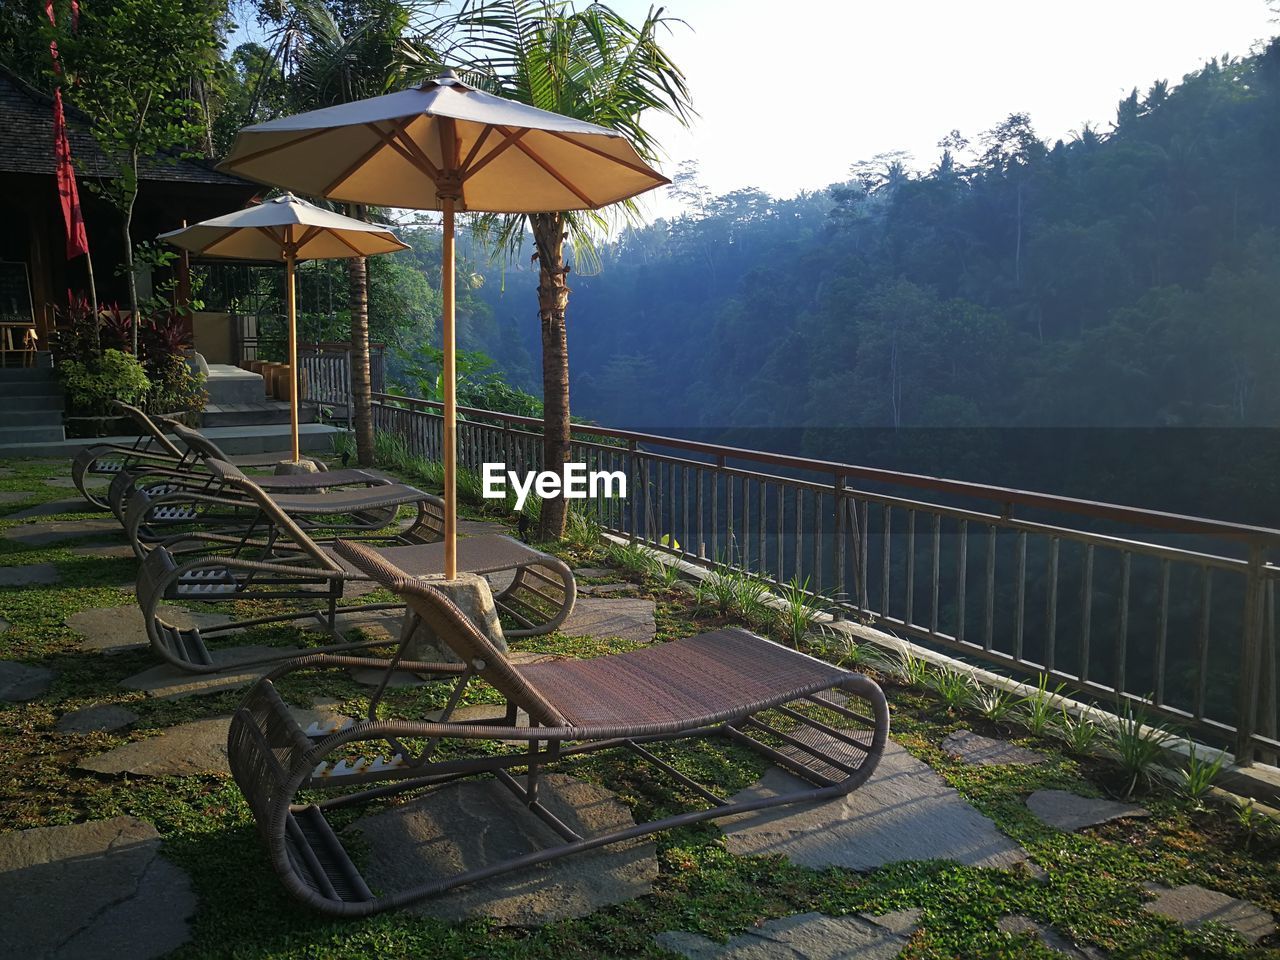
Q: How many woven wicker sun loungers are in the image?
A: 5